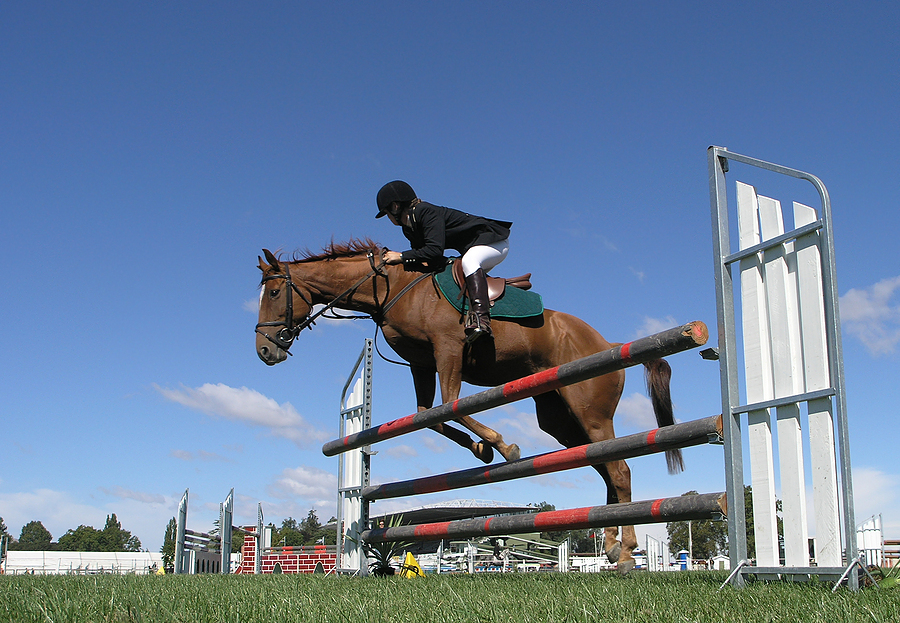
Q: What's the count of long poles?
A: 3